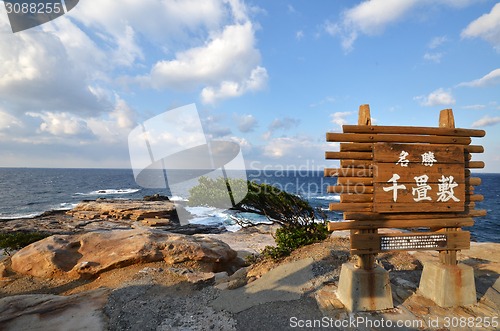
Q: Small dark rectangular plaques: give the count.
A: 1